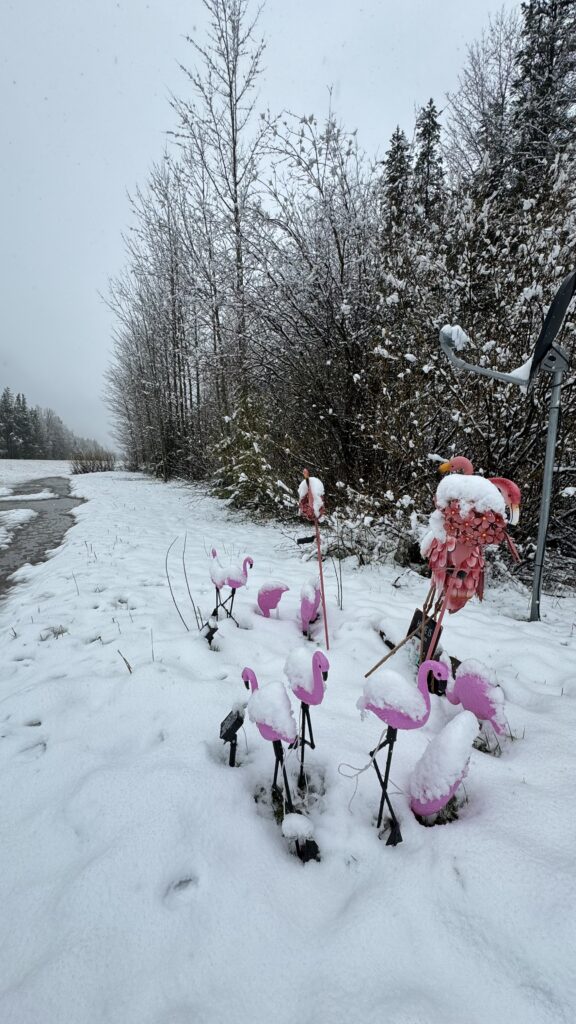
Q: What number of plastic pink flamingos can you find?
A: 9